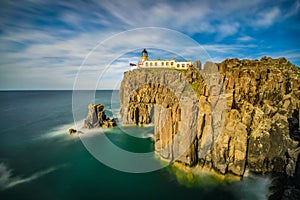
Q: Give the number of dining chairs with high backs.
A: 0